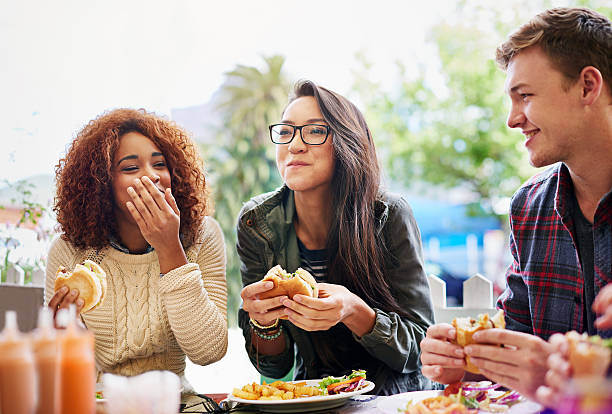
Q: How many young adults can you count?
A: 3